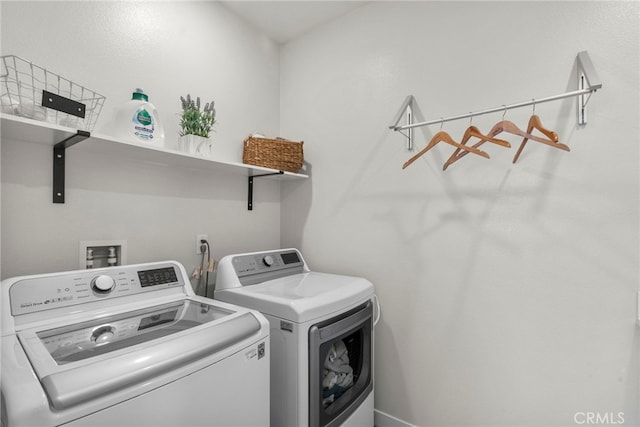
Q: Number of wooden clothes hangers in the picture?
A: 4